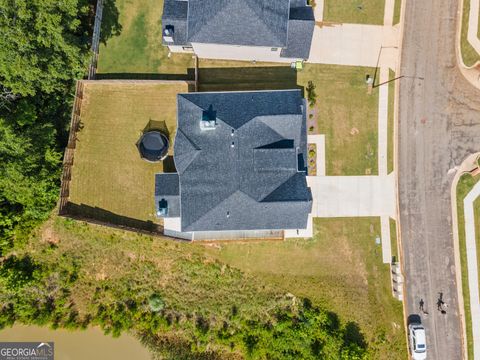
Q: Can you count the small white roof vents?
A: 3